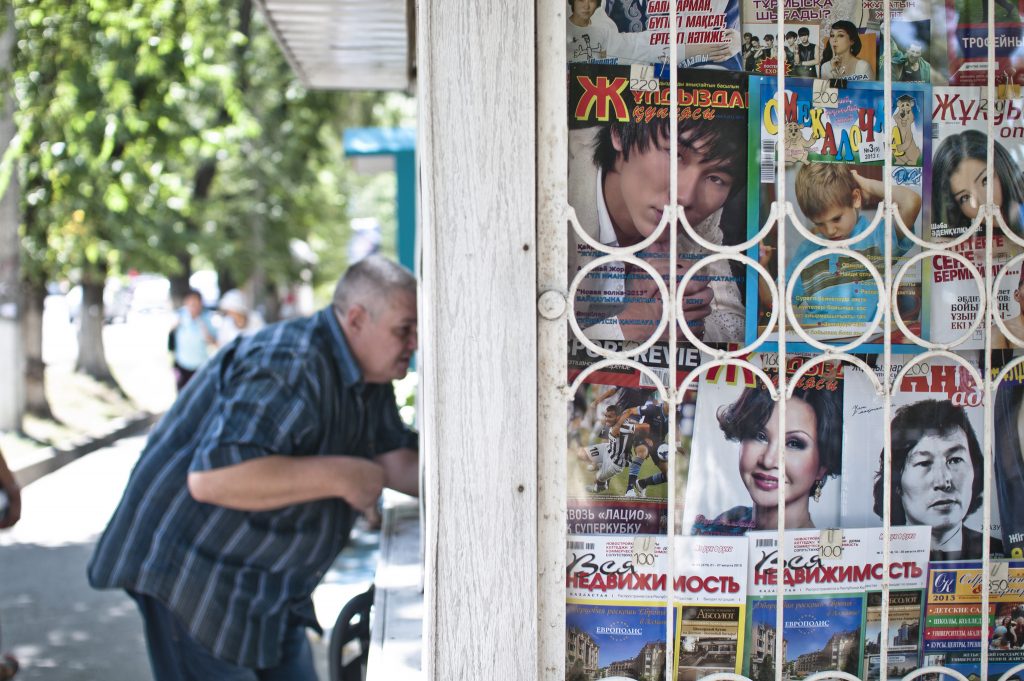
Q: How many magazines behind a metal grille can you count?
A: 13